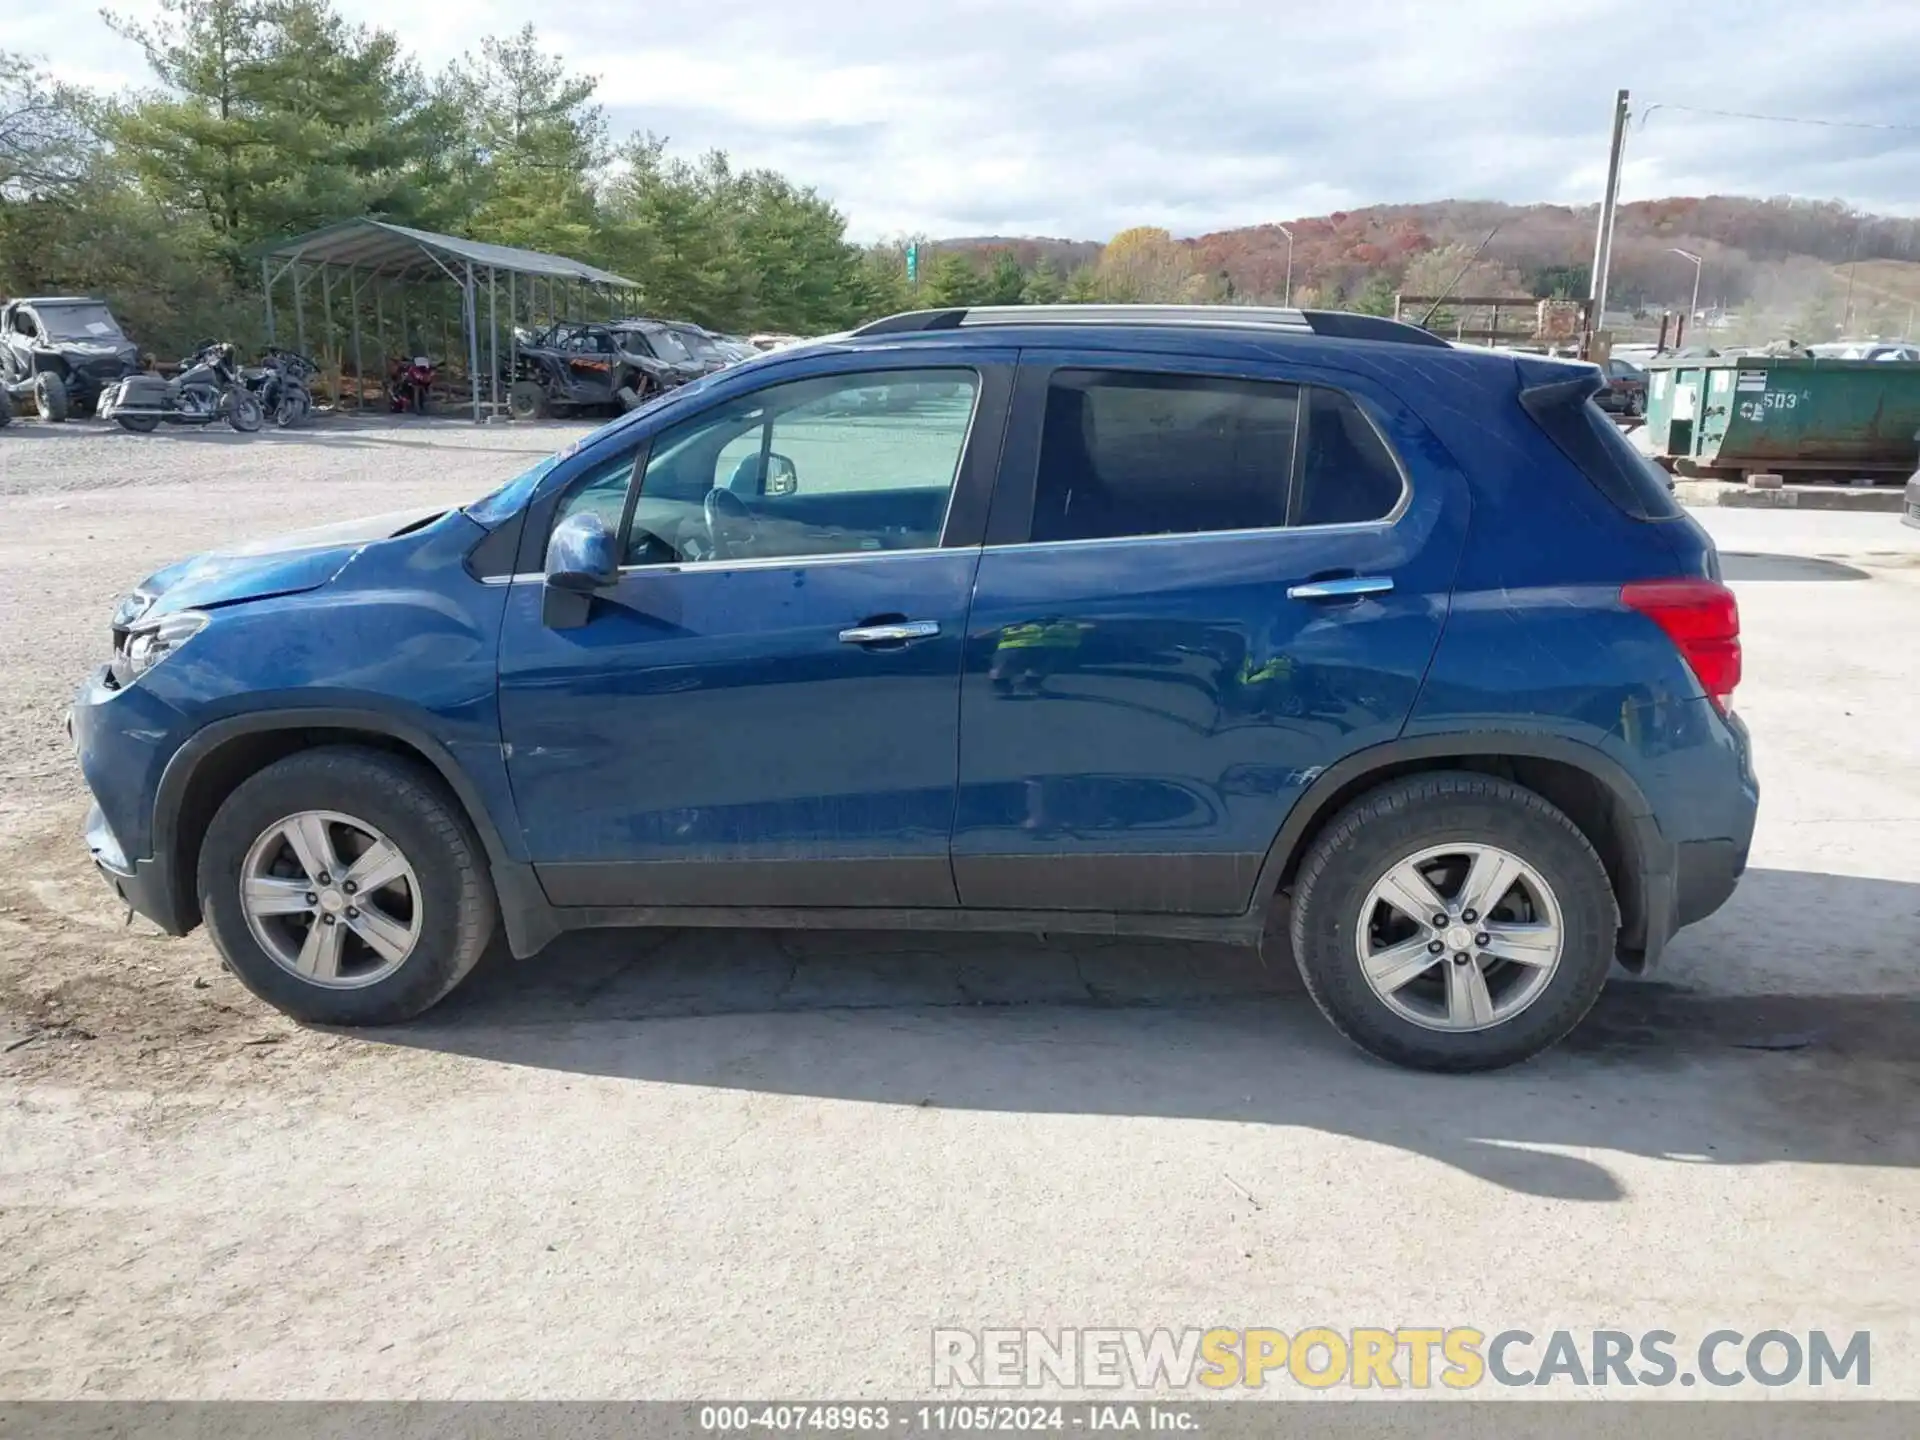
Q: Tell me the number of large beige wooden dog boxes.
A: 0